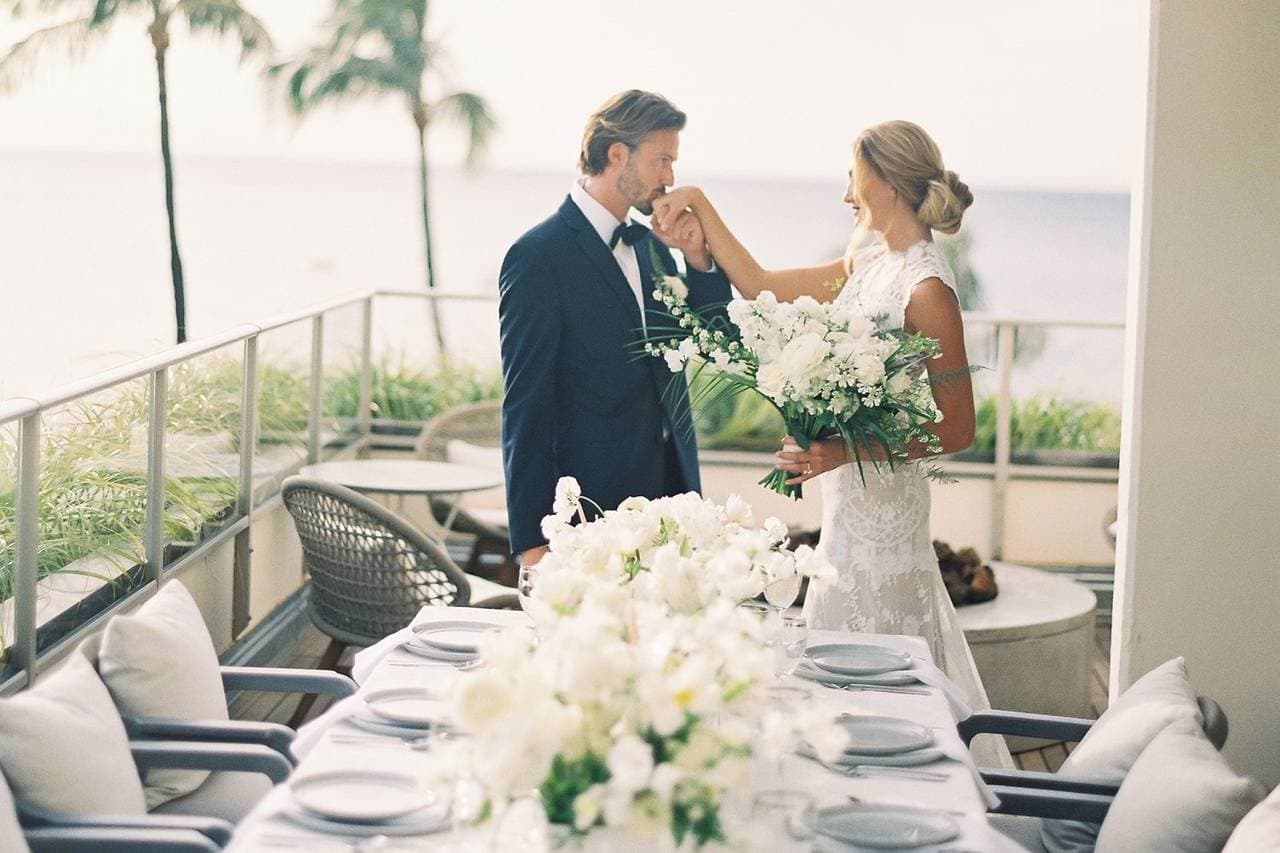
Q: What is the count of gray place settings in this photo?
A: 6